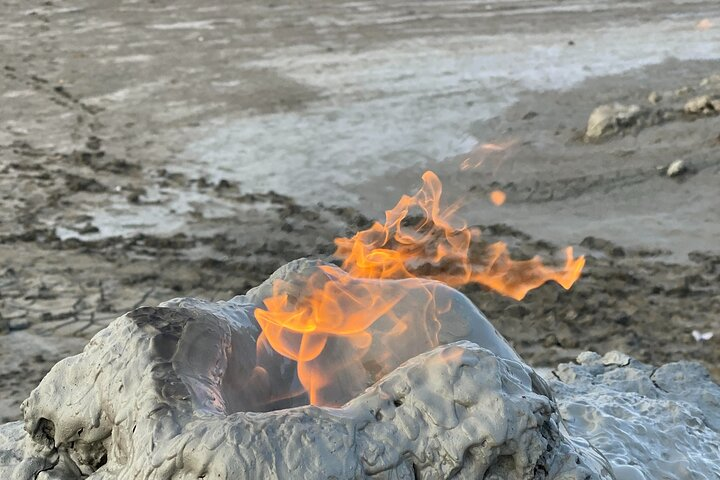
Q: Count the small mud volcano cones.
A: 1